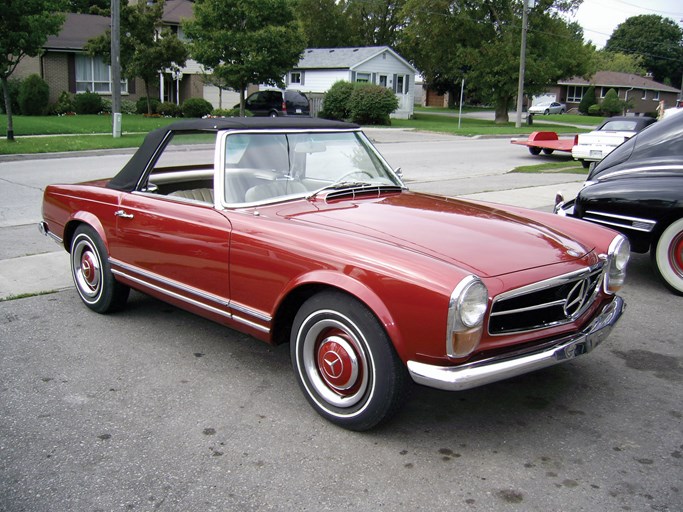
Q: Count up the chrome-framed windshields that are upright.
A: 1